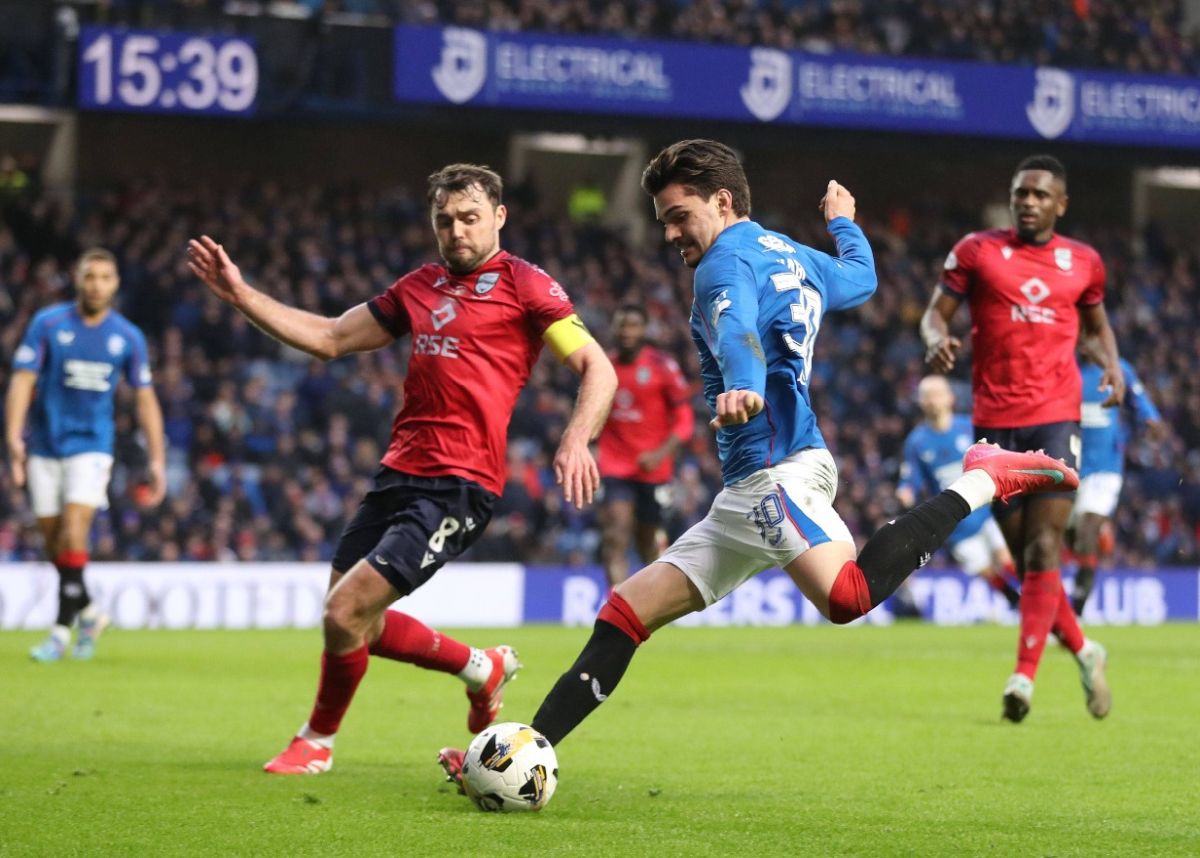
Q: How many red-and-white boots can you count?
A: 2